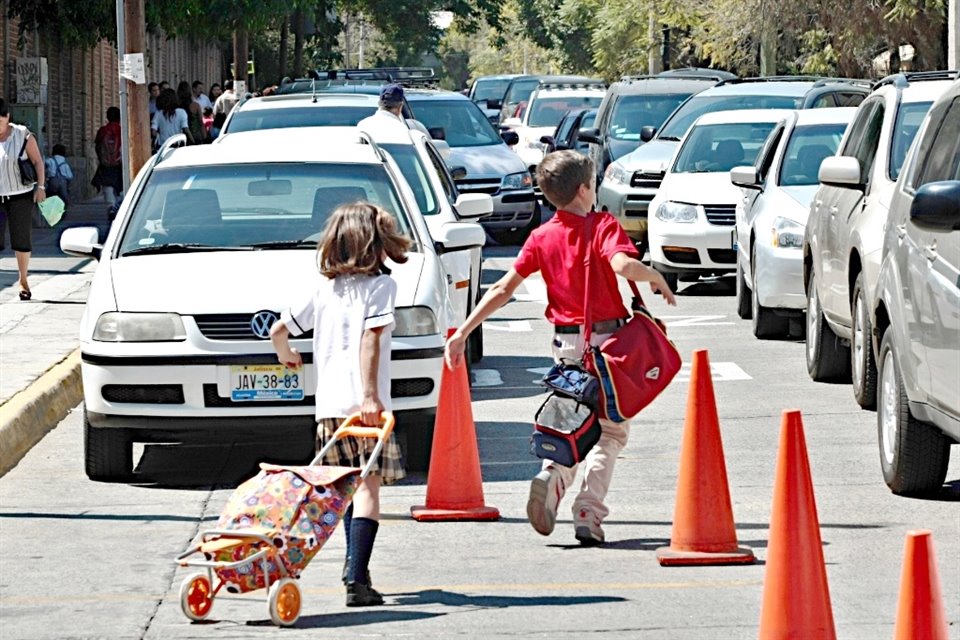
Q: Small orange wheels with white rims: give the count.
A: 2